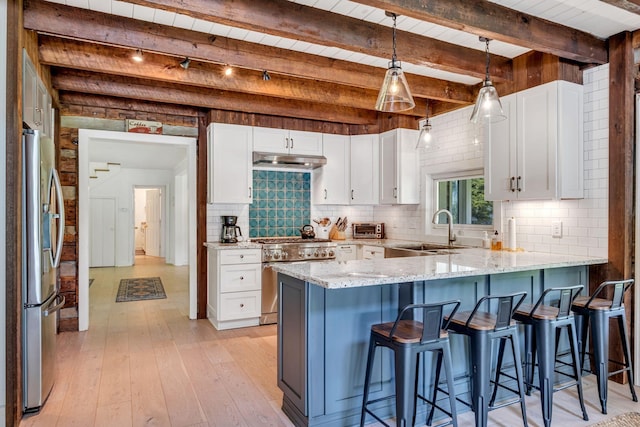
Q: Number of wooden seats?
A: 4